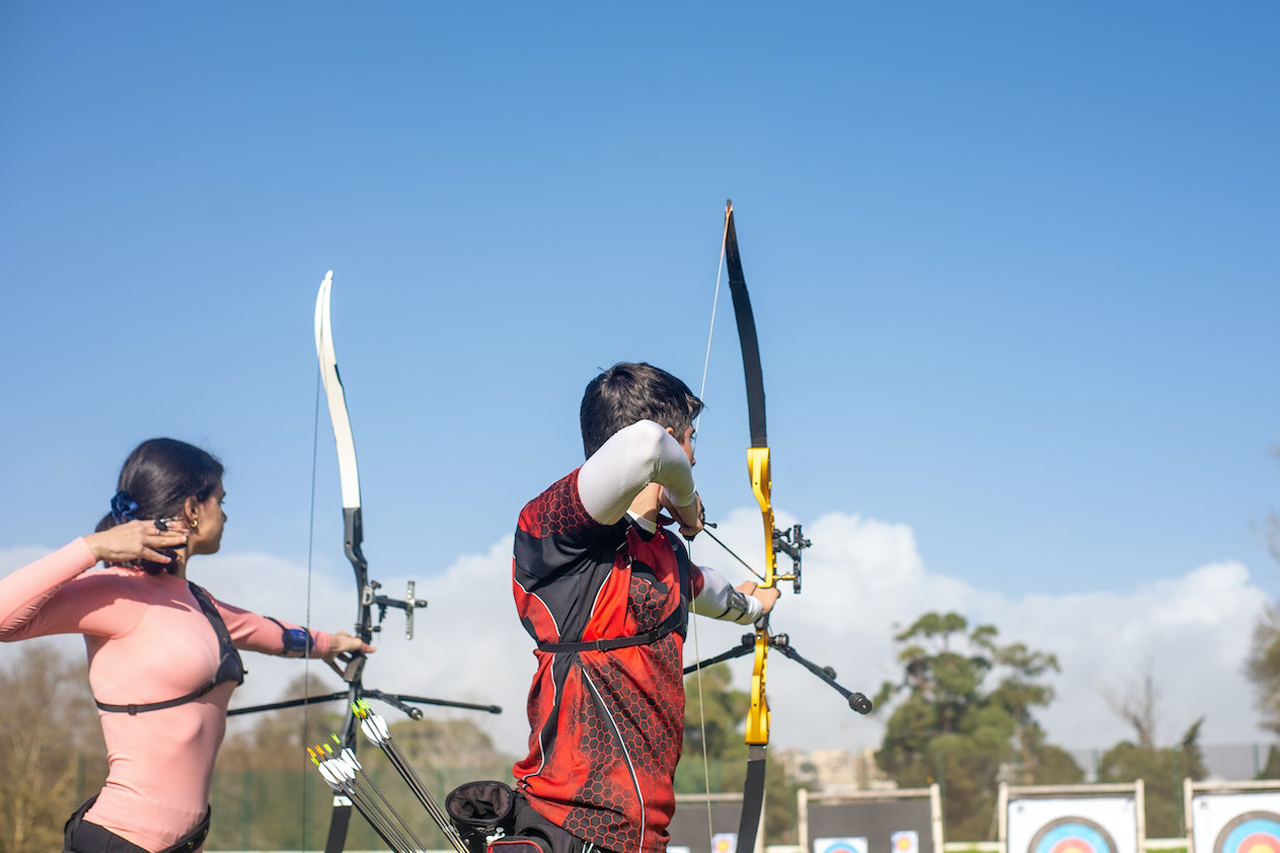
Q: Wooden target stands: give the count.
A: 4